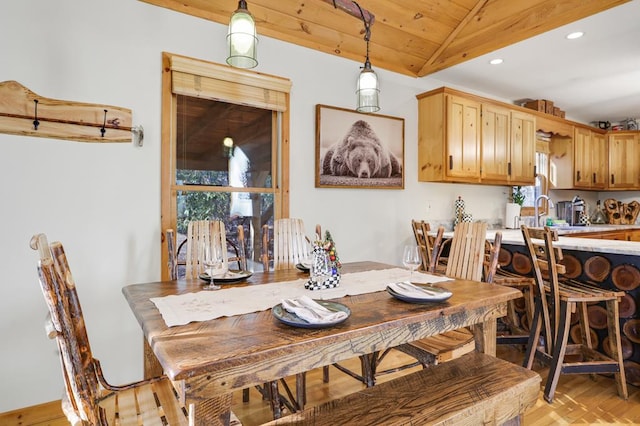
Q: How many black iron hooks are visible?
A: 2